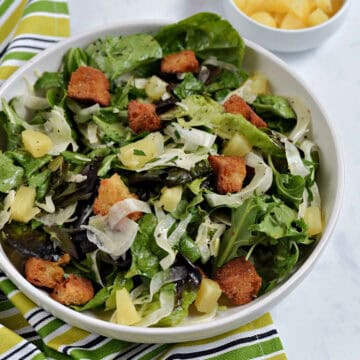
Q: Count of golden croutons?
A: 9